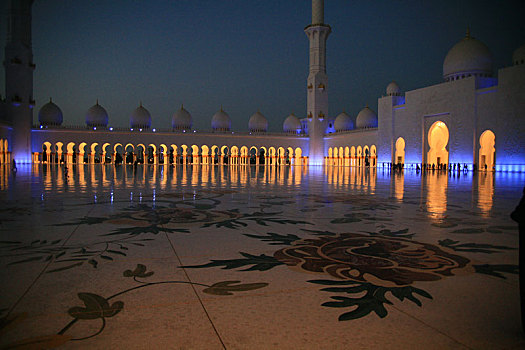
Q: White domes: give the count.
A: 12